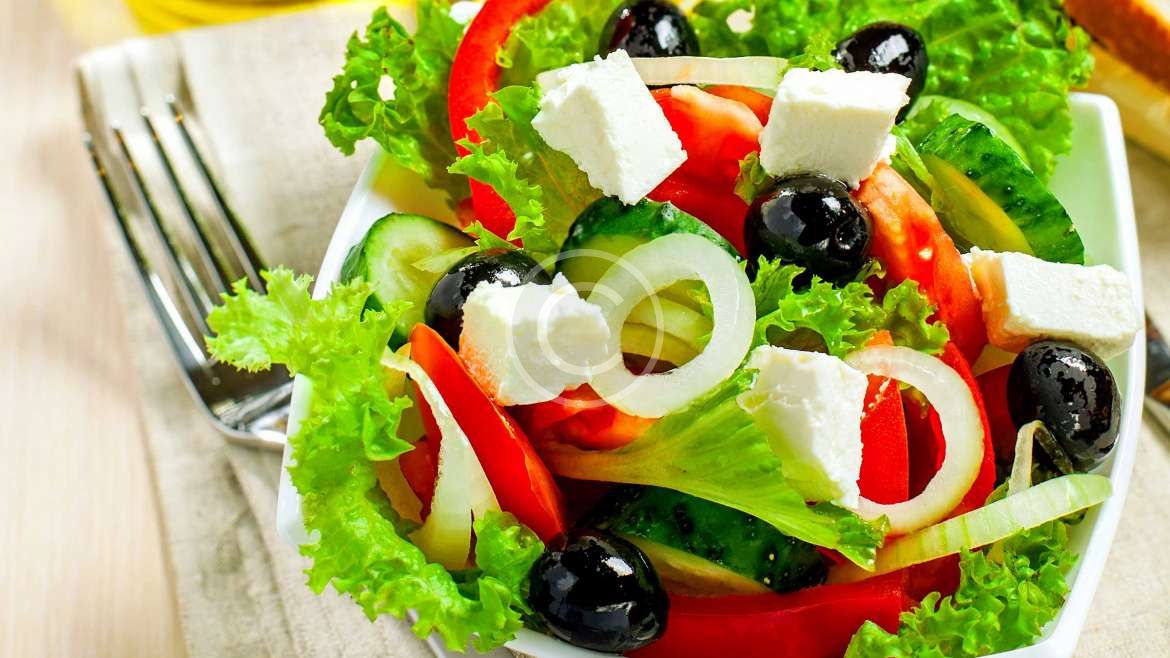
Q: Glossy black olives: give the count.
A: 6